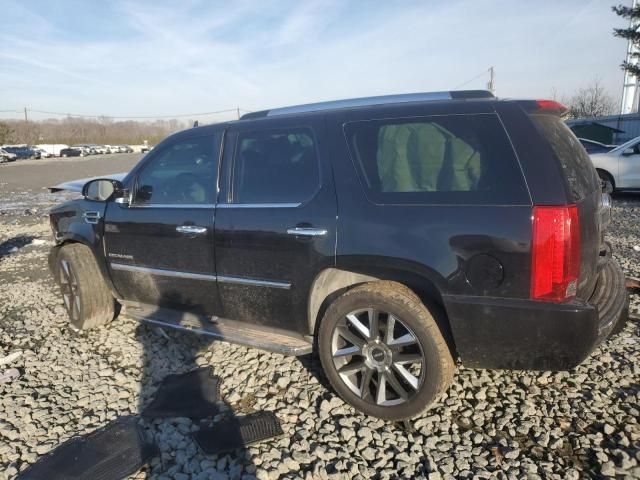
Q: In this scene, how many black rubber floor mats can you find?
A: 3